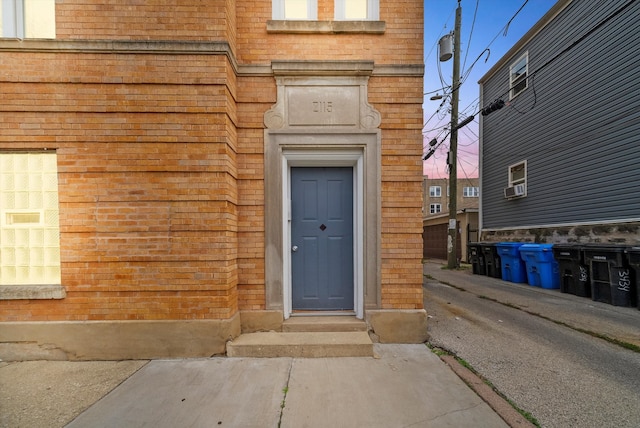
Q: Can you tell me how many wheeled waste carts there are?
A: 7